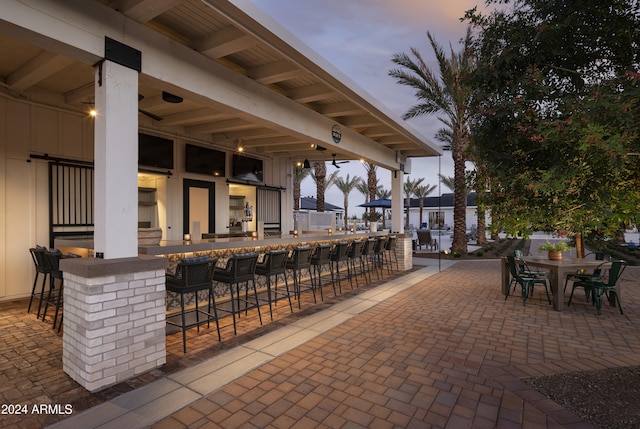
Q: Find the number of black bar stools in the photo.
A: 13